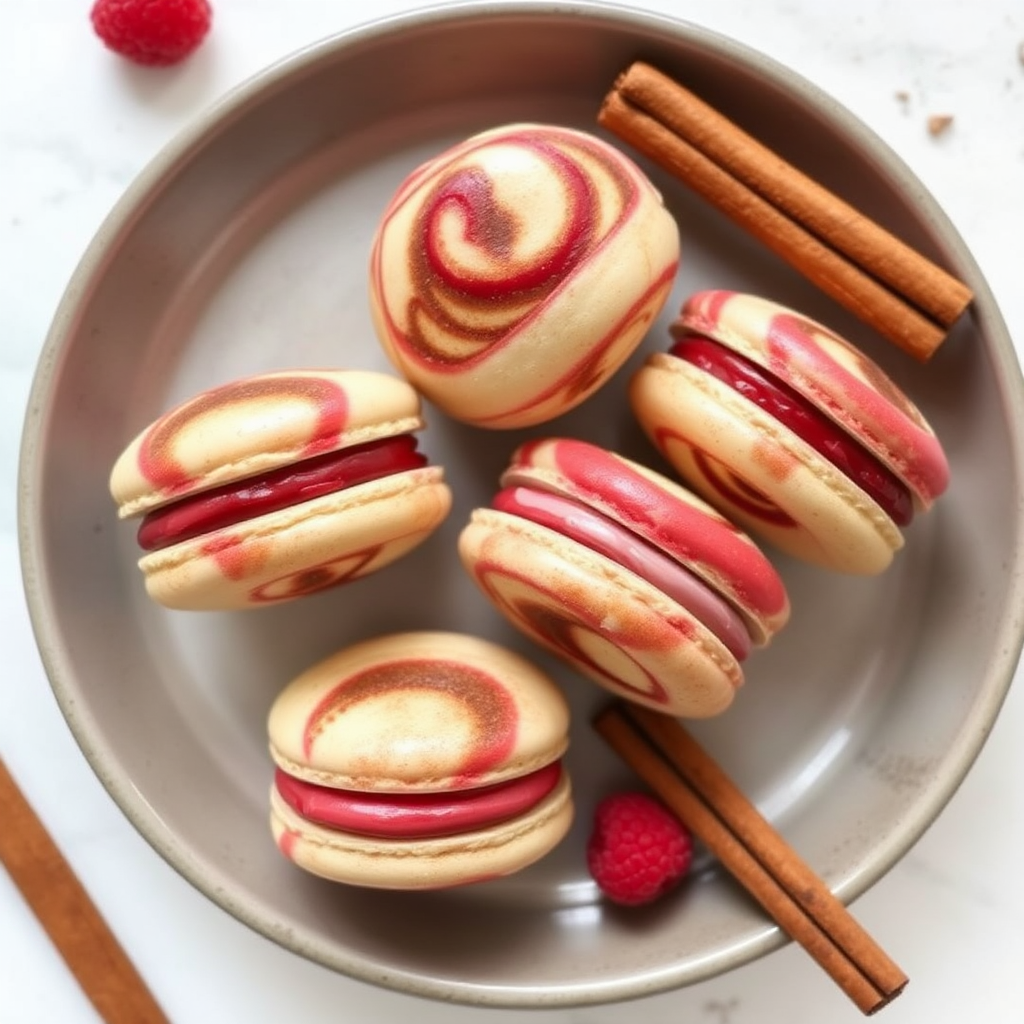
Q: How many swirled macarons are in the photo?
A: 5